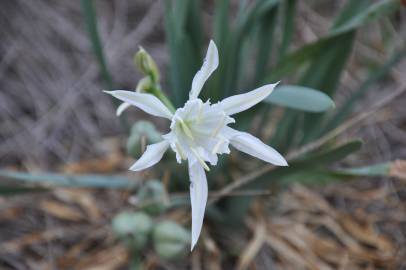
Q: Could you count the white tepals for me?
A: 6